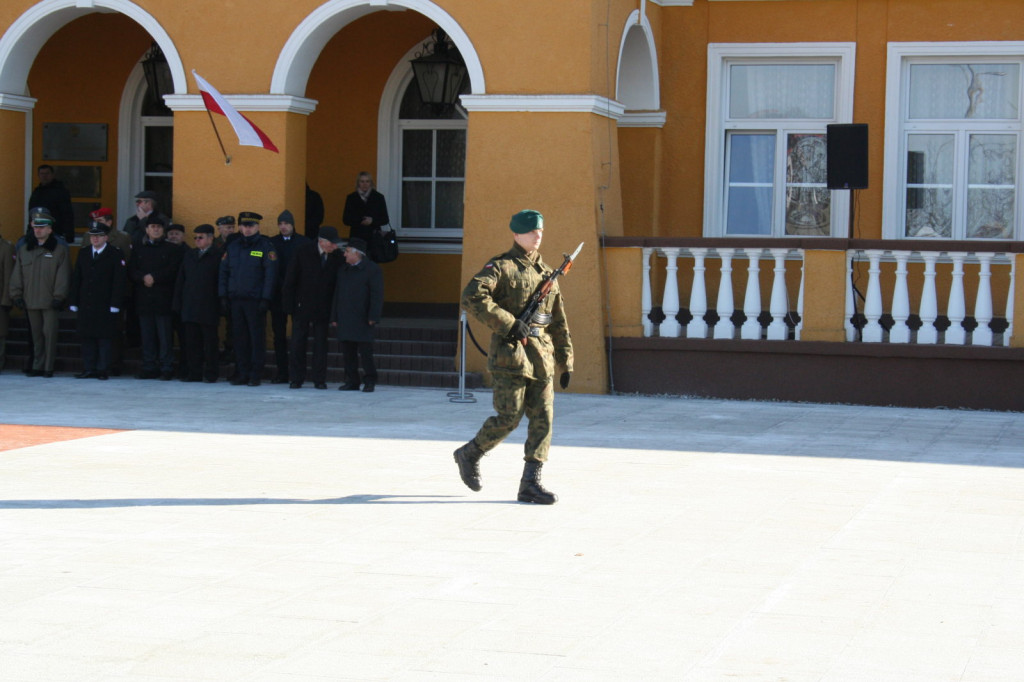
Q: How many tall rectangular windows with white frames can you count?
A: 2